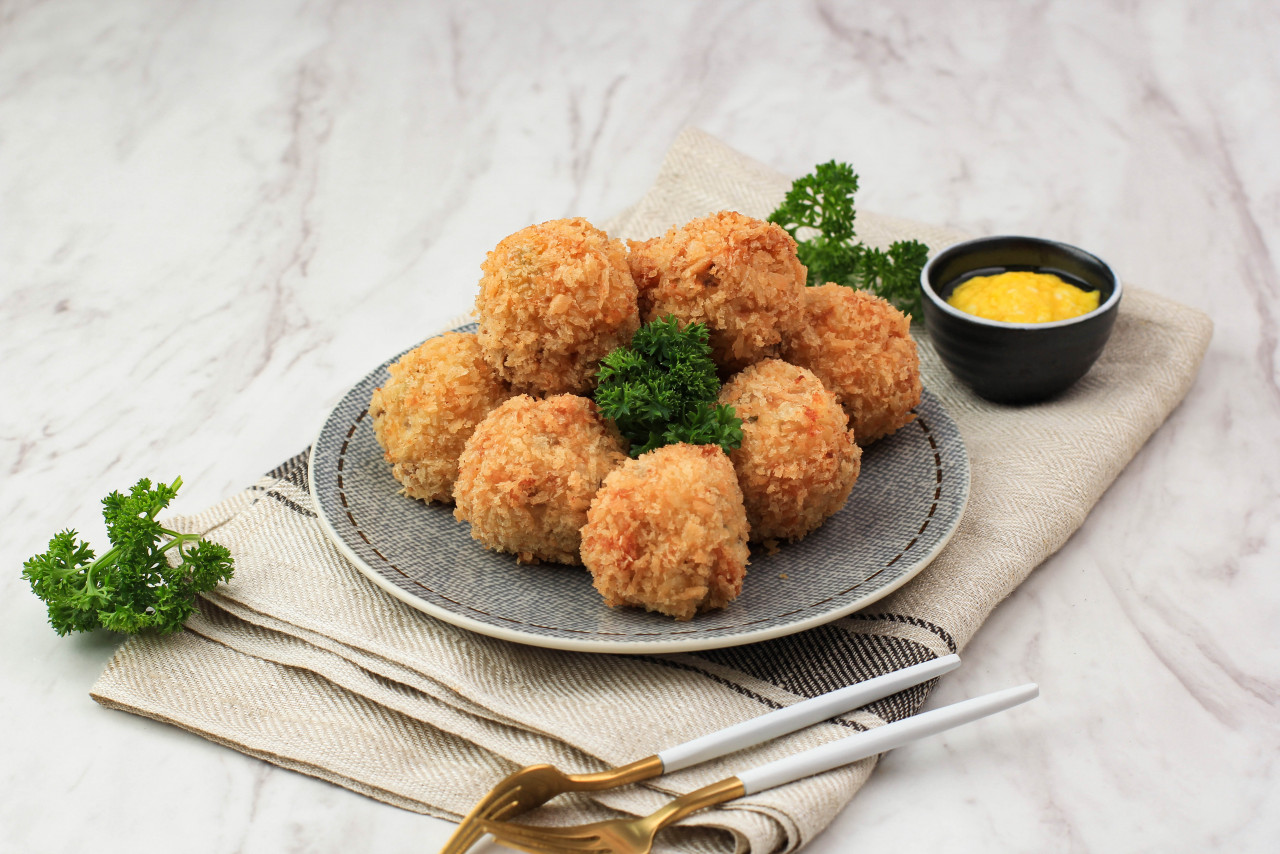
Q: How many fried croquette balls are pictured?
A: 7